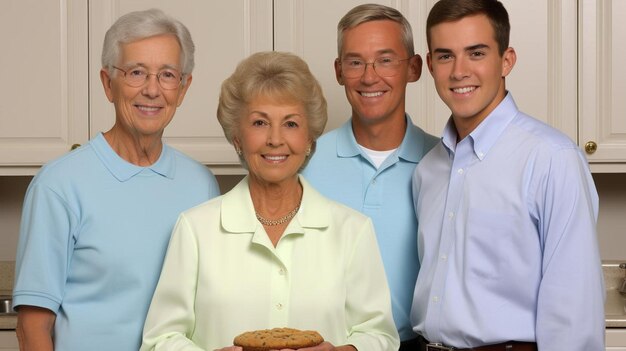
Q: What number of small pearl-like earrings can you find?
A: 2